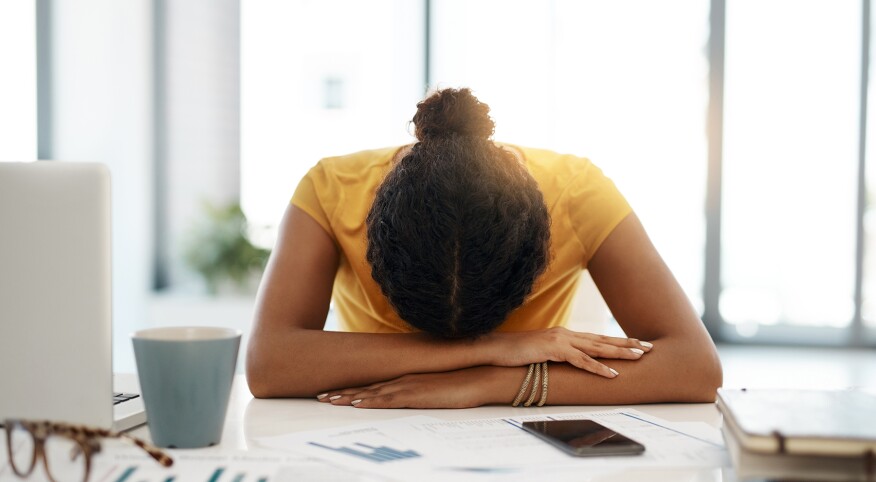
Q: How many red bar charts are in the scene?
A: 0